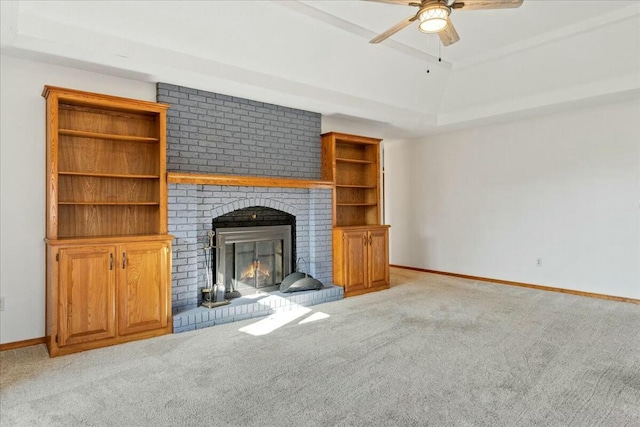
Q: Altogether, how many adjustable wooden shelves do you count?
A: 6